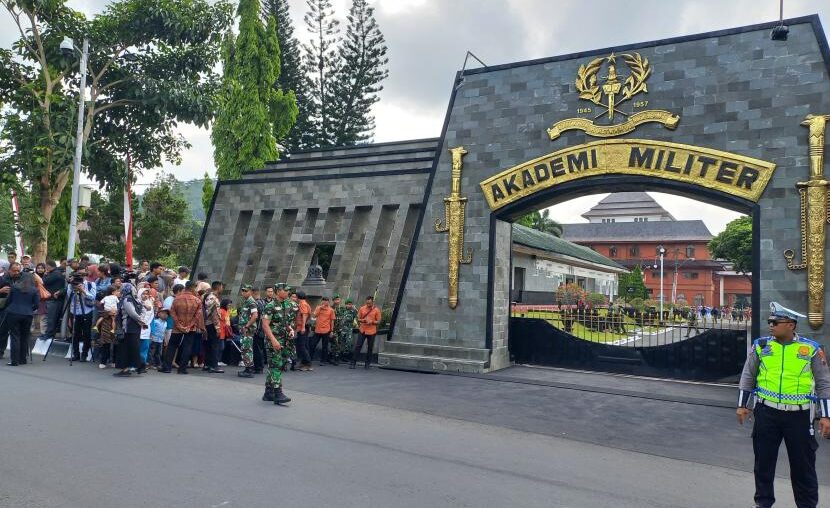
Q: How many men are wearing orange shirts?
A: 3